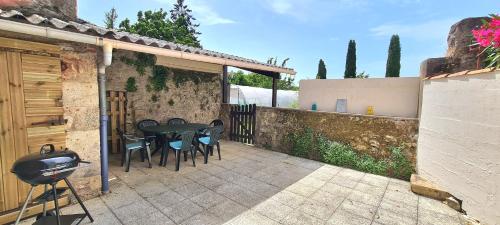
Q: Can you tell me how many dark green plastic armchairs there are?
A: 6